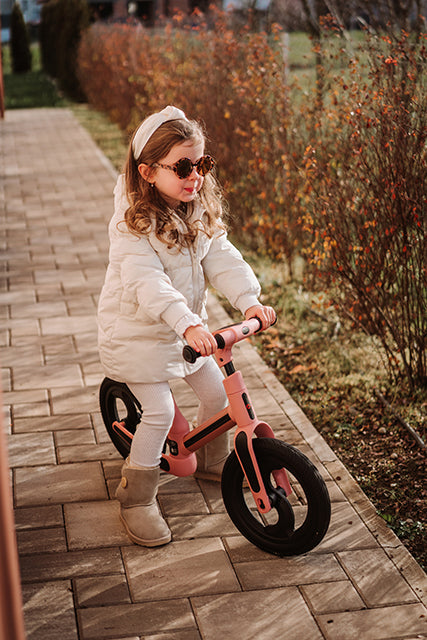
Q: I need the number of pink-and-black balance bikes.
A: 1